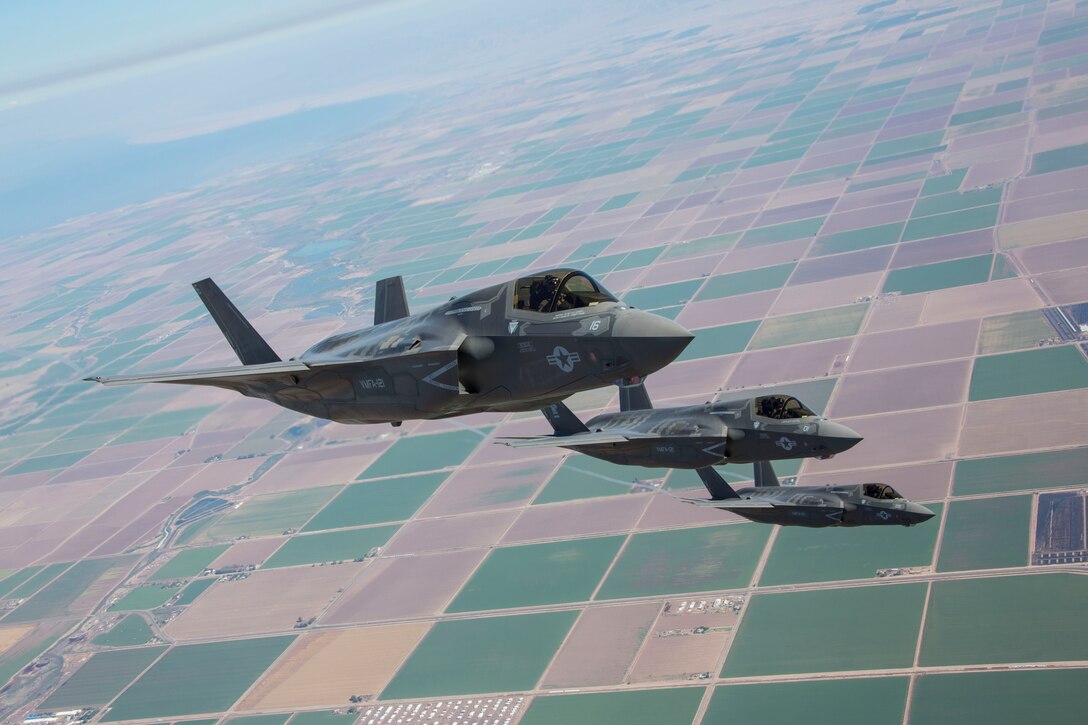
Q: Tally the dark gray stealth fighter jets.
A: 3